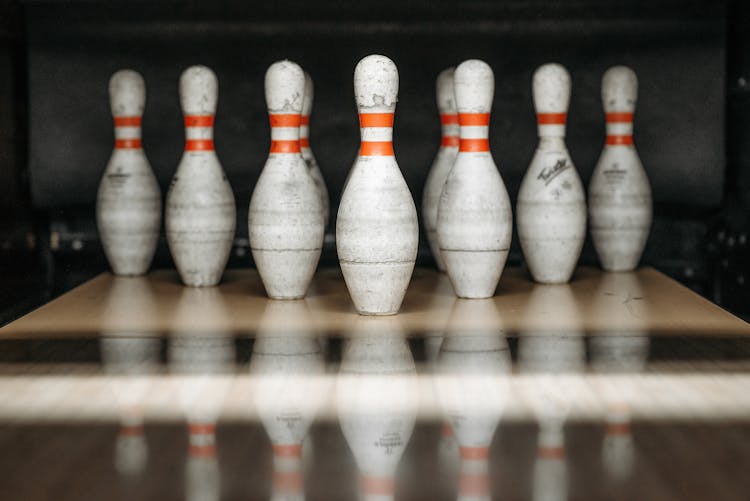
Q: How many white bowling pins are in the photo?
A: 9